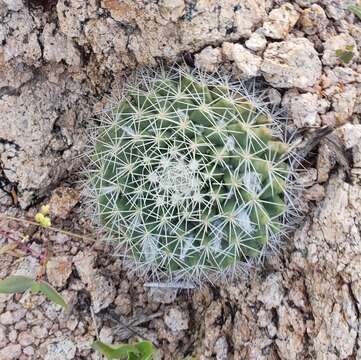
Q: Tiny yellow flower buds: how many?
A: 3